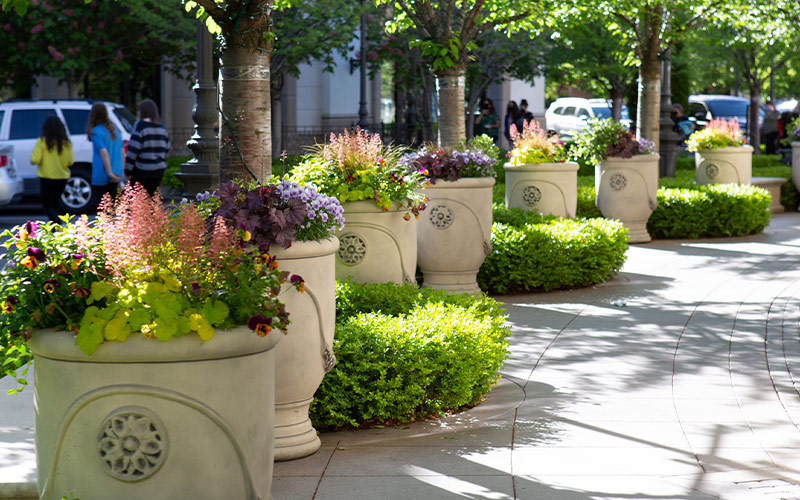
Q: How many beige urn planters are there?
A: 8